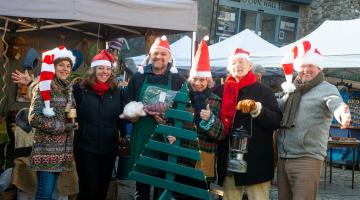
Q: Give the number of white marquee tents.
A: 3